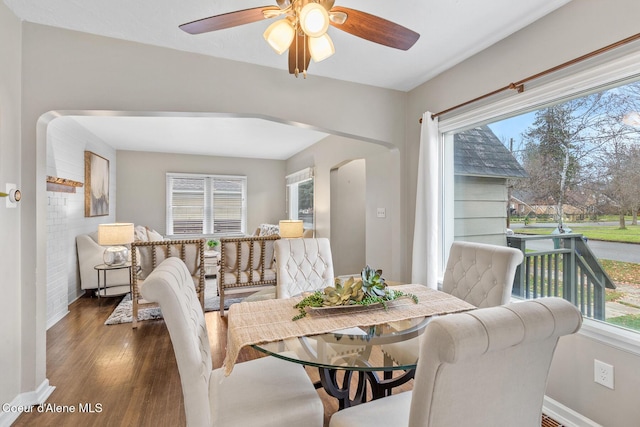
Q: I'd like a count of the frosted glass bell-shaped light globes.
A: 3